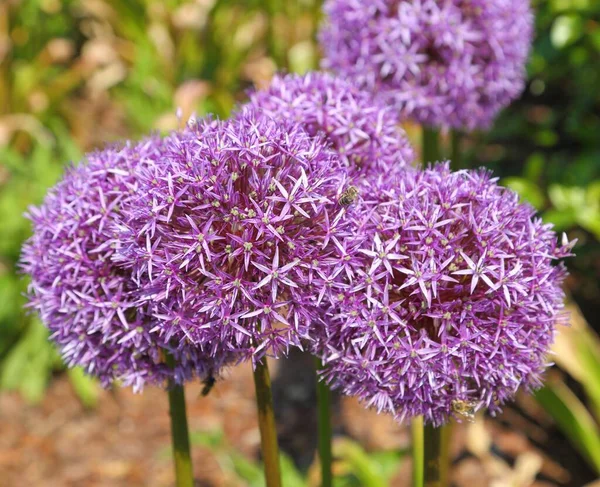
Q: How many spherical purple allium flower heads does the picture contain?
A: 5